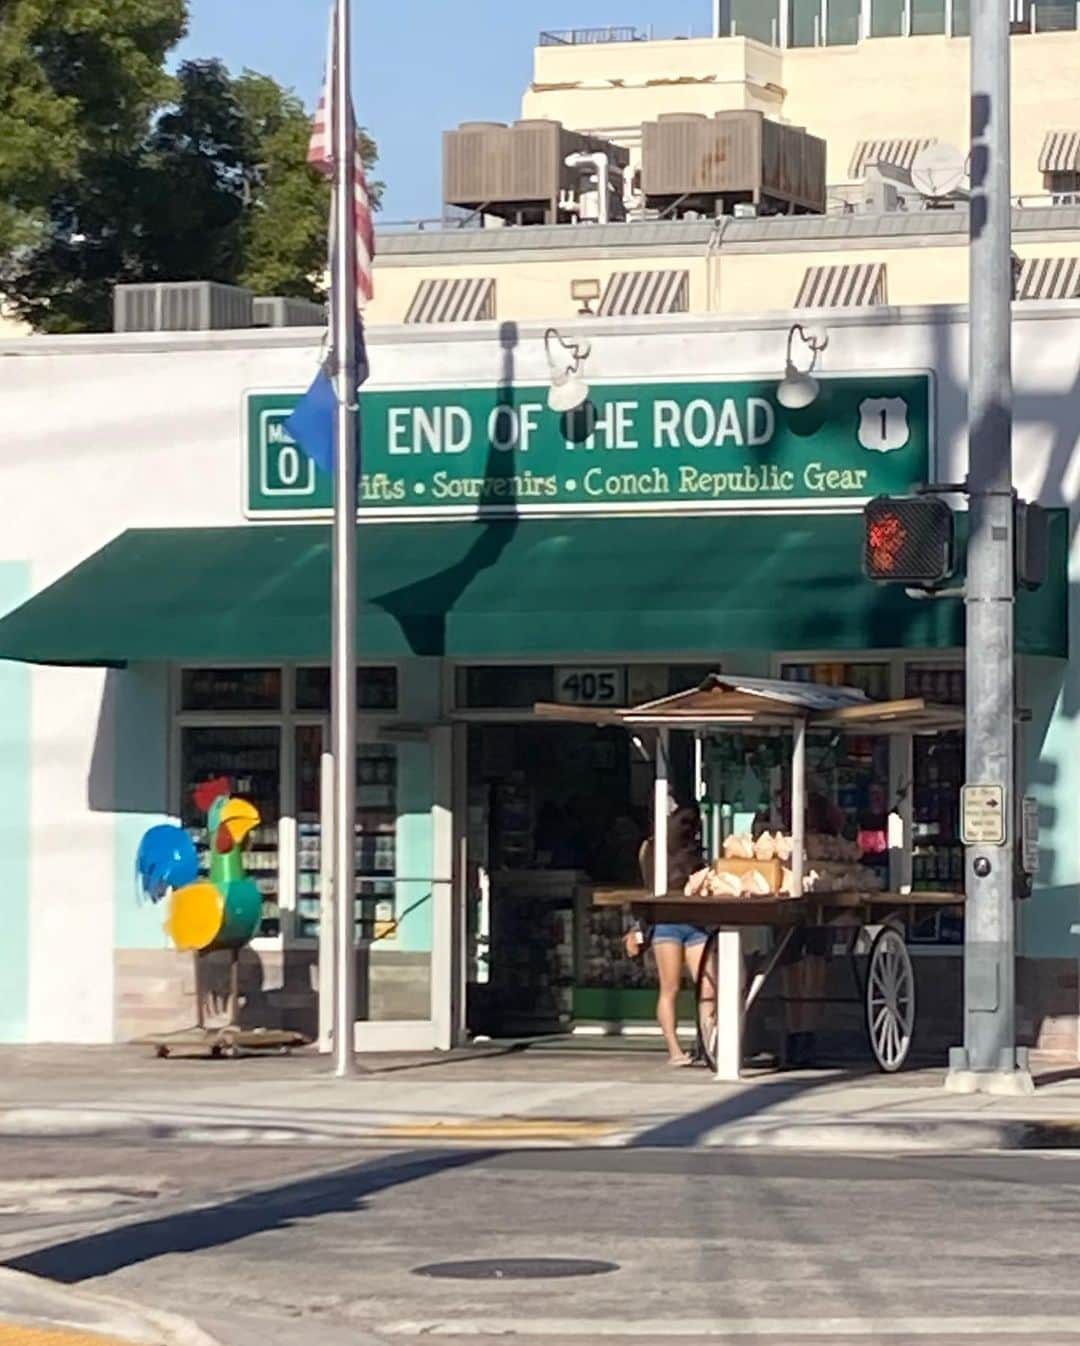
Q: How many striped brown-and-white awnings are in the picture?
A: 6